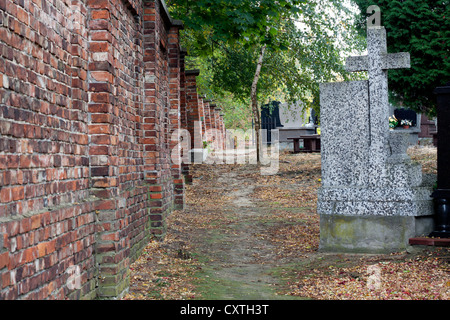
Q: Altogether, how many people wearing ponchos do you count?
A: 0